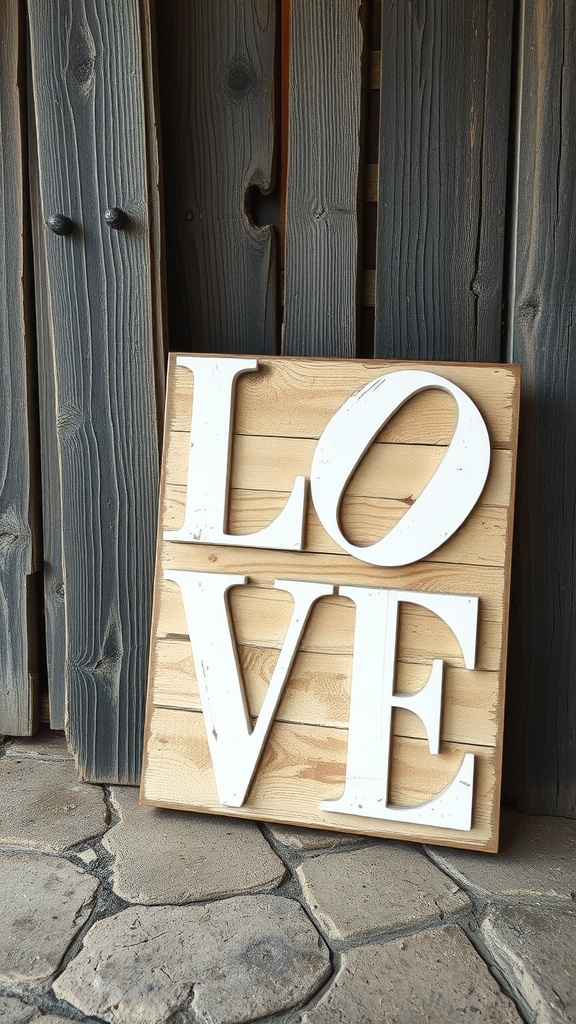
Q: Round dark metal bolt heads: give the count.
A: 2